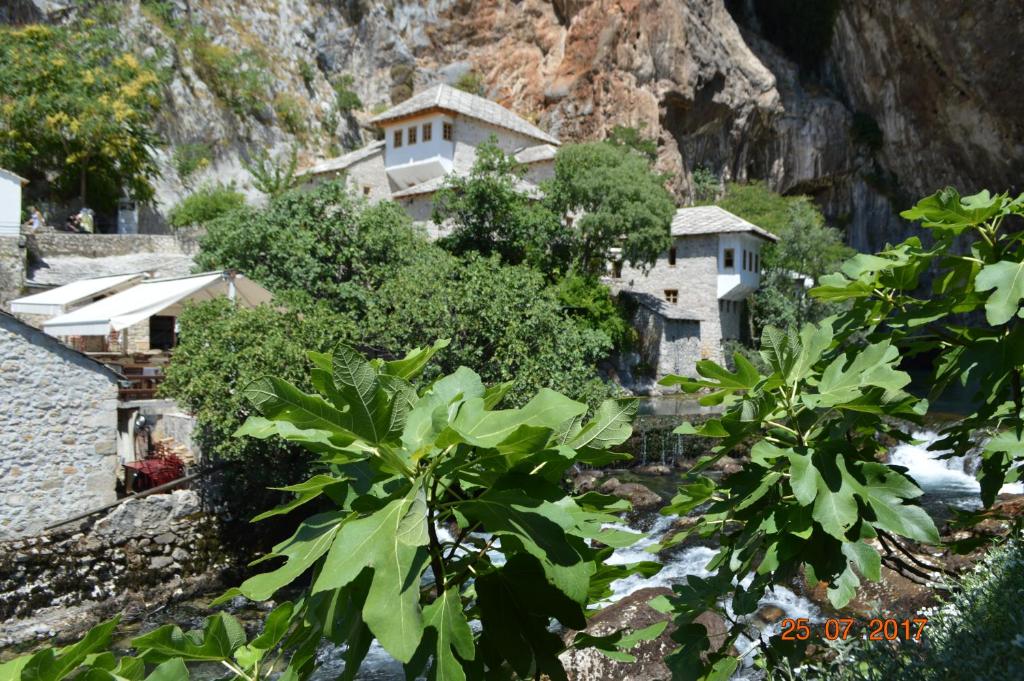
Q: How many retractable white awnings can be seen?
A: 2